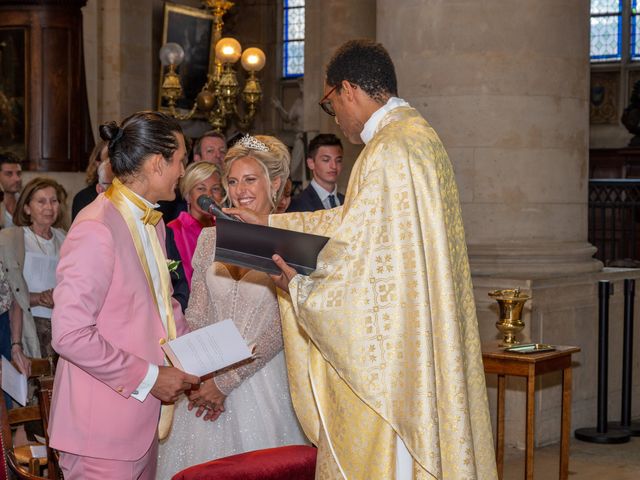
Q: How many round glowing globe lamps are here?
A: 2